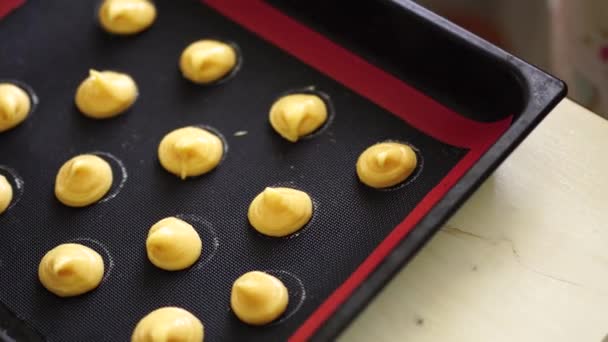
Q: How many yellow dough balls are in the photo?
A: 14